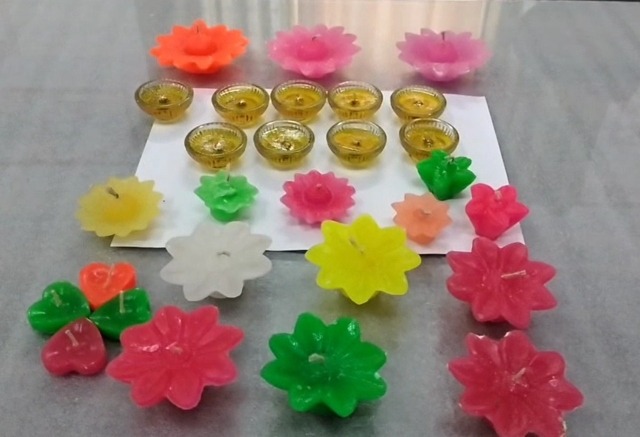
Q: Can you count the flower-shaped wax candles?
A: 15